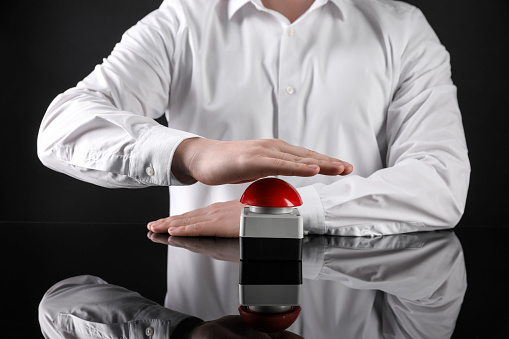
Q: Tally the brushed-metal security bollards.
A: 0